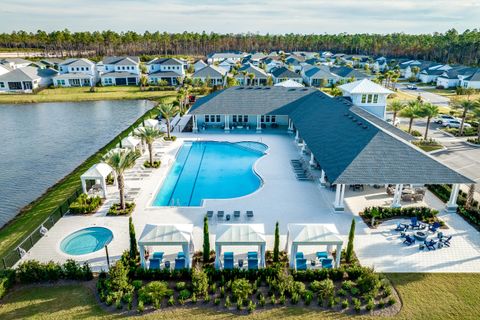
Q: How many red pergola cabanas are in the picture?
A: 0